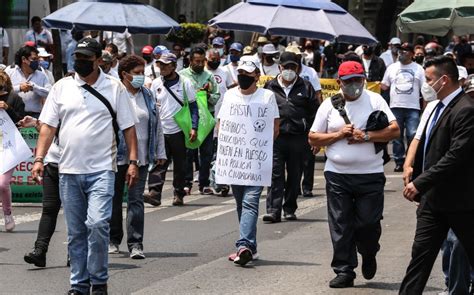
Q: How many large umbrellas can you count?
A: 3